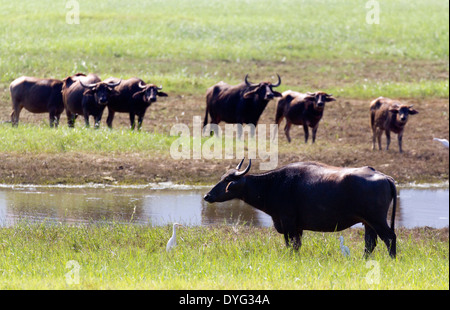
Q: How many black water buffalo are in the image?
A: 7